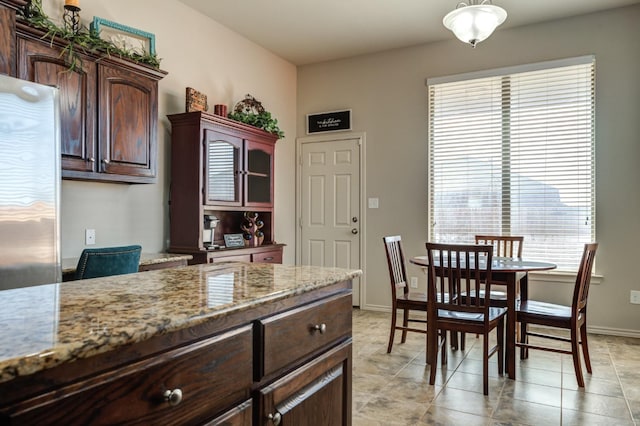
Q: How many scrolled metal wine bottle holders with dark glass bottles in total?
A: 1